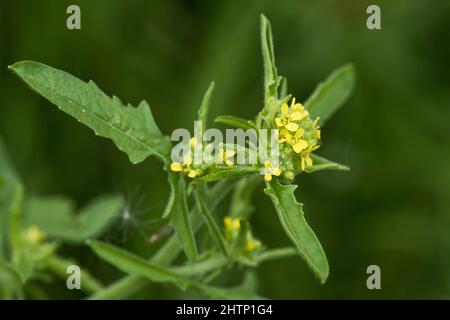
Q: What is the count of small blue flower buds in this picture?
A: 0